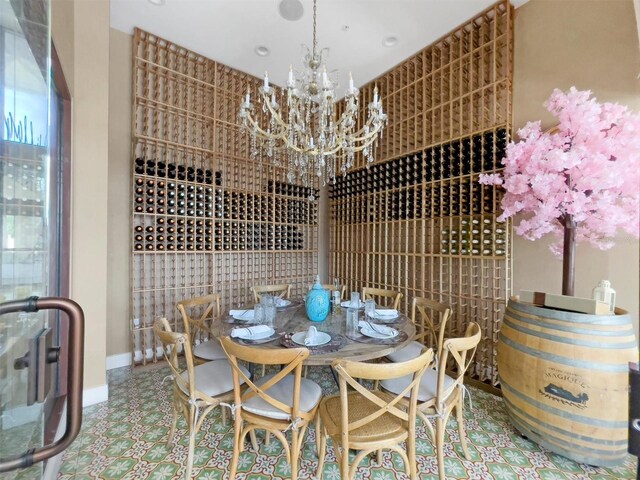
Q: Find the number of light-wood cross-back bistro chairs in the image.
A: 9